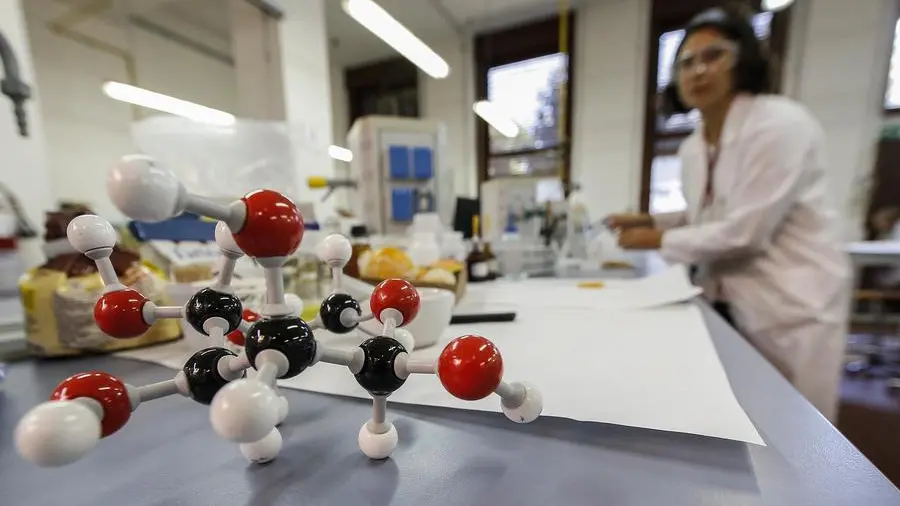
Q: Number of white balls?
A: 12